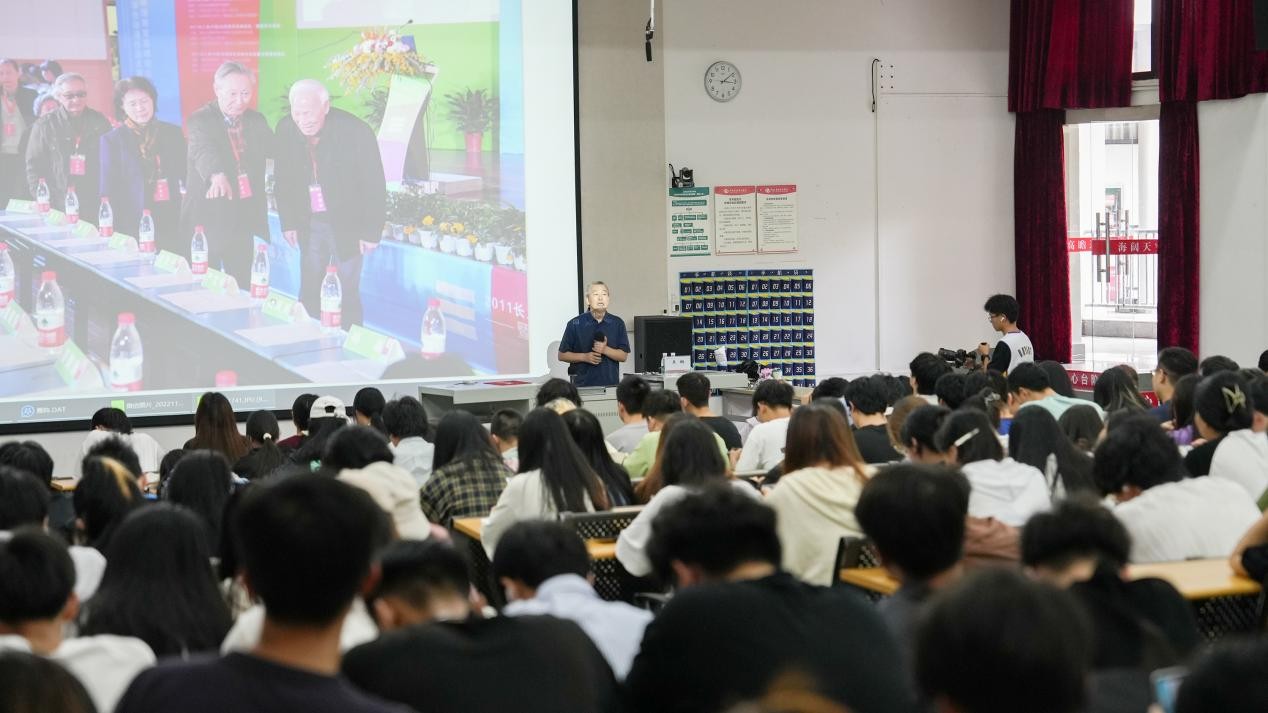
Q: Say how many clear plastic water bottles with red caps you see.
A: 12